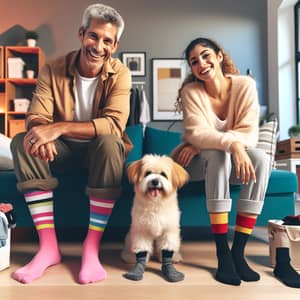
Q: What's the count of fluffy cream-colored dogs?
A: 1